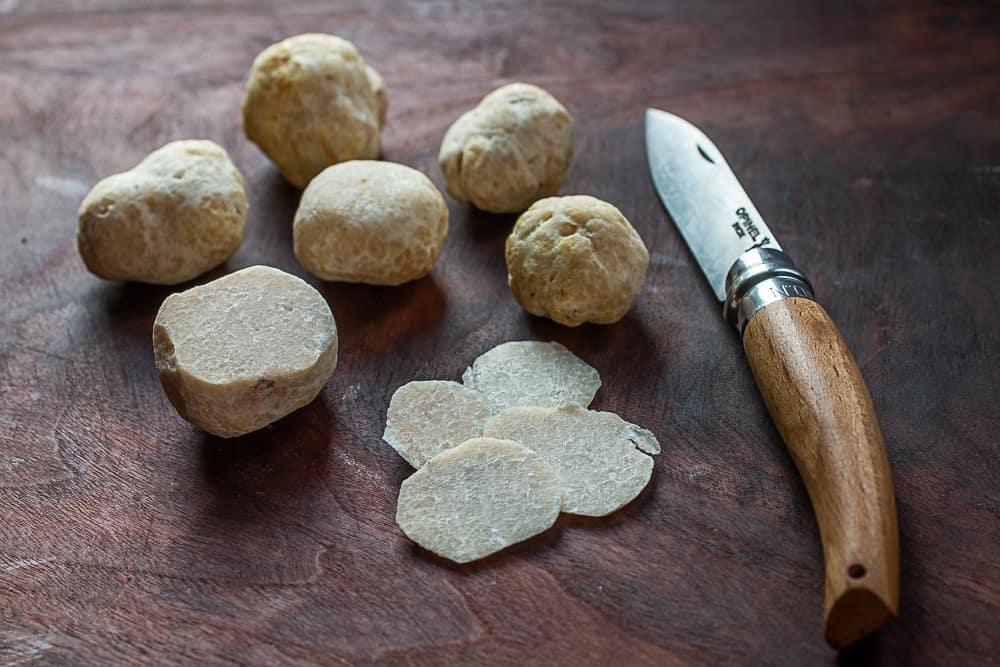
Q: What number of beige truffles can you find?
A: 6